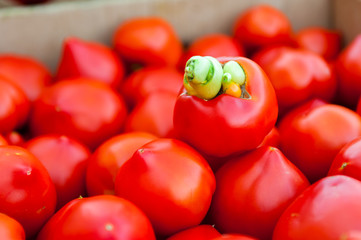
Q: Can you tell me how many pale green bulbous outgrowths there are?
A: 2